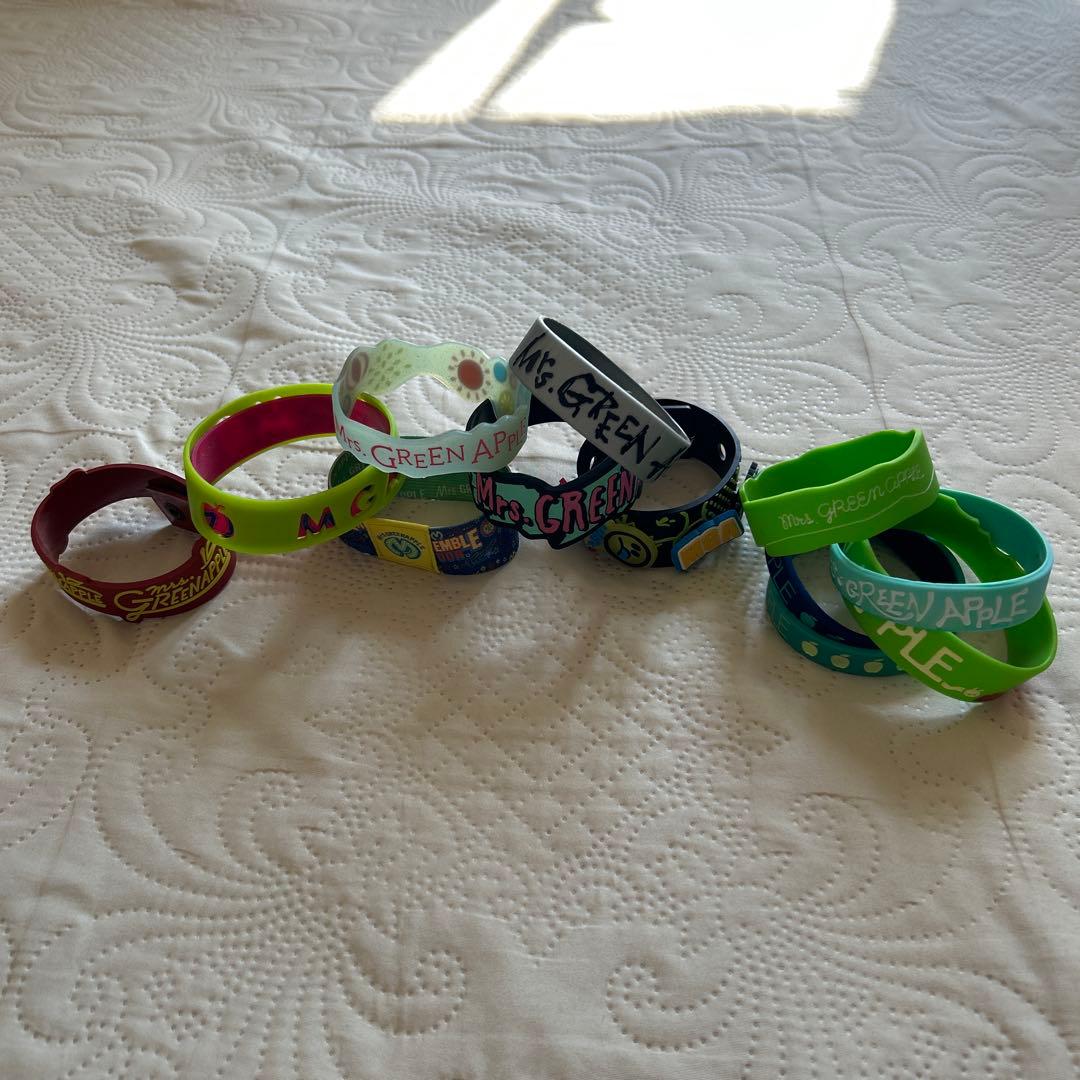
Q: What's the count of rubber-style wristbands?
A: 12